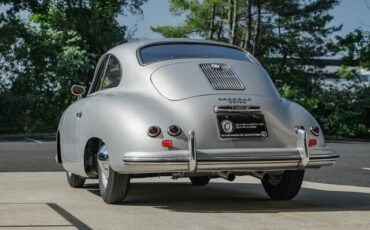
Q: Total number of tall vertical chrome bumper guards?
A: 2